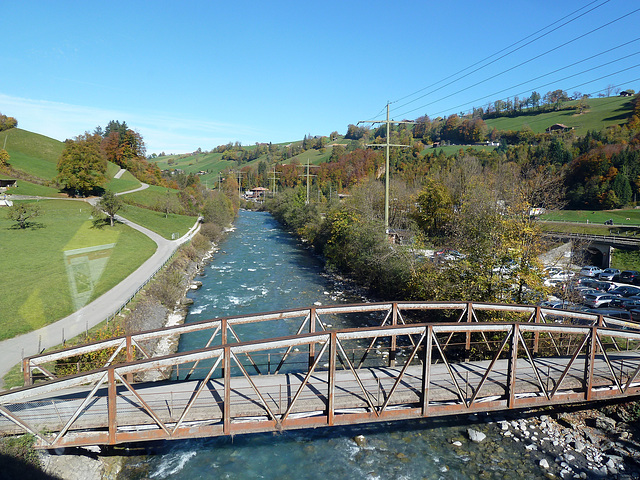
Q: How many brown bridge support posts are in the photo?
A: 14